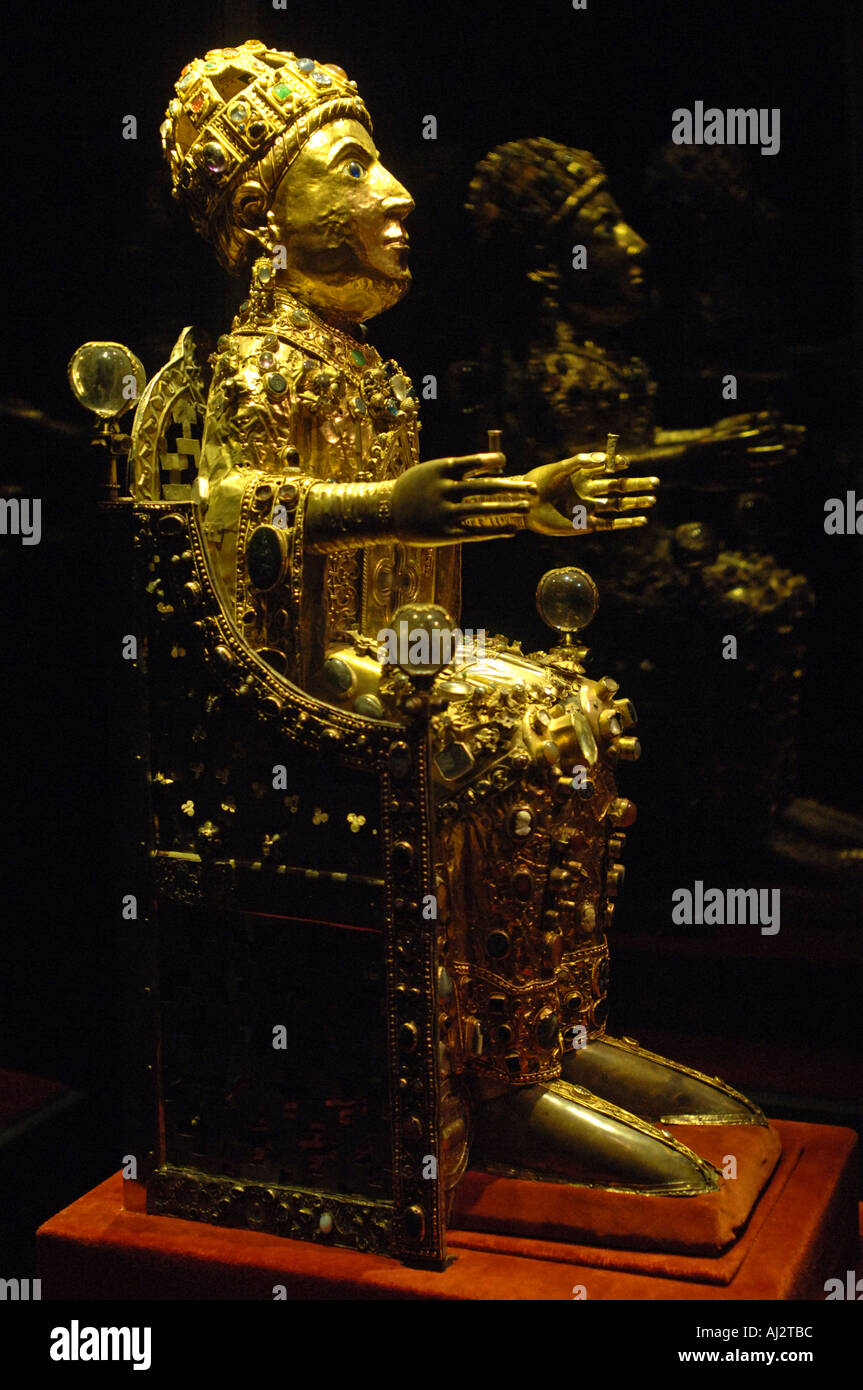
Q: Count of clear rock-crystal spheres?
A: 3